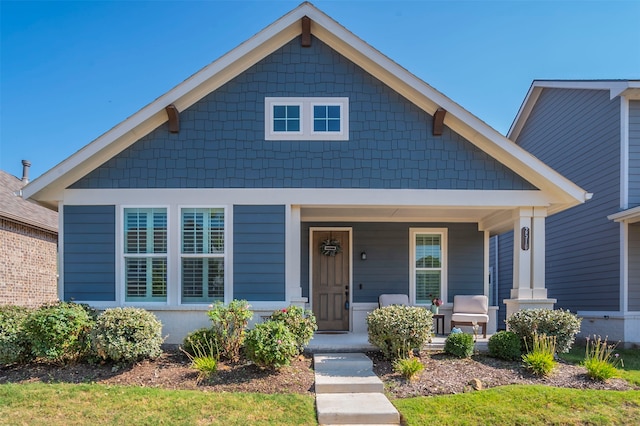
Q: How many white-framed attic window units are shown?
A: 2